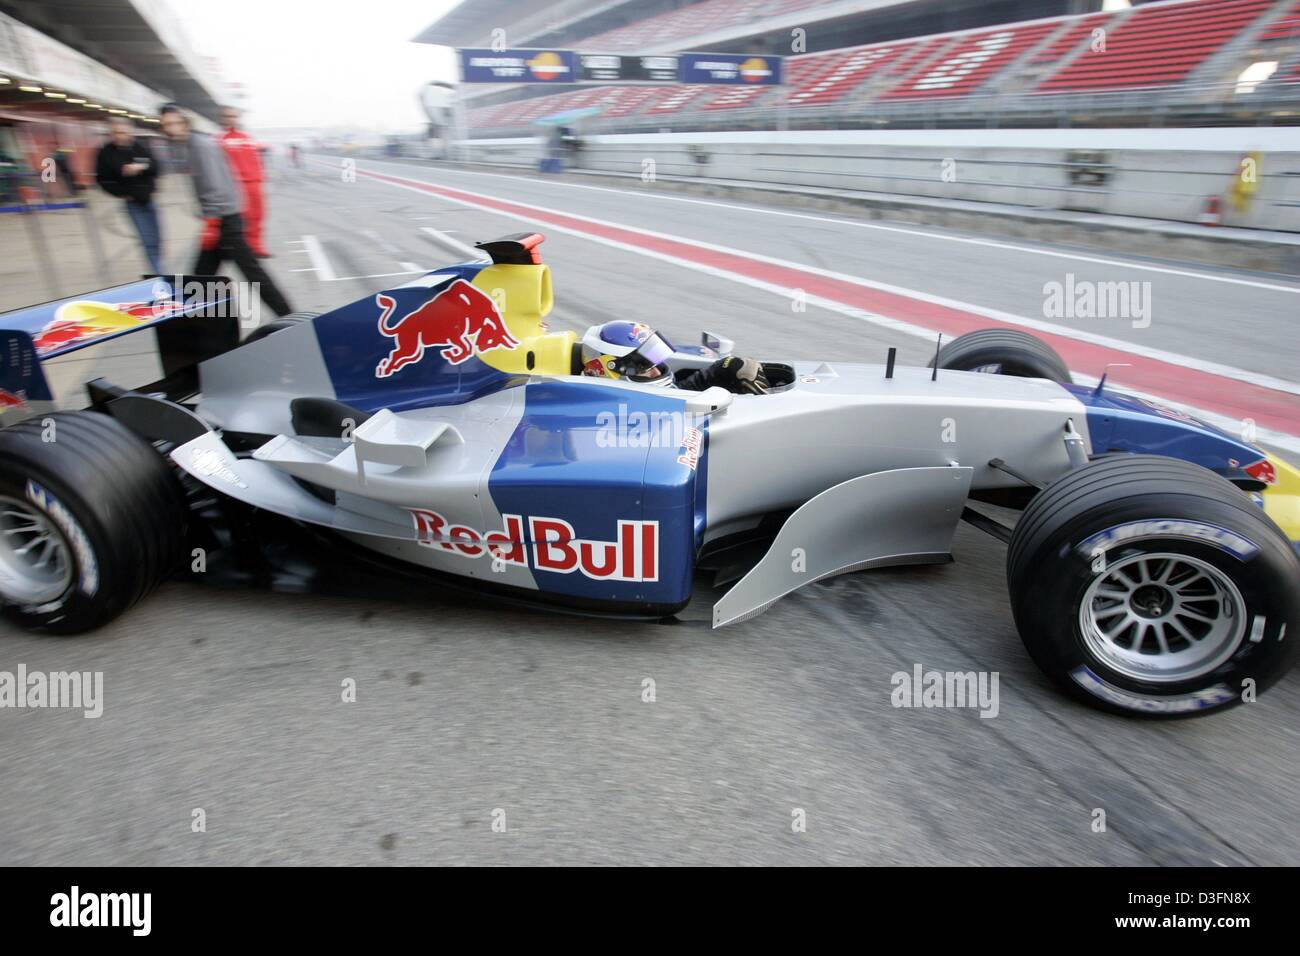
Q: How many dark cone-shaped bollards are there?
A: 0